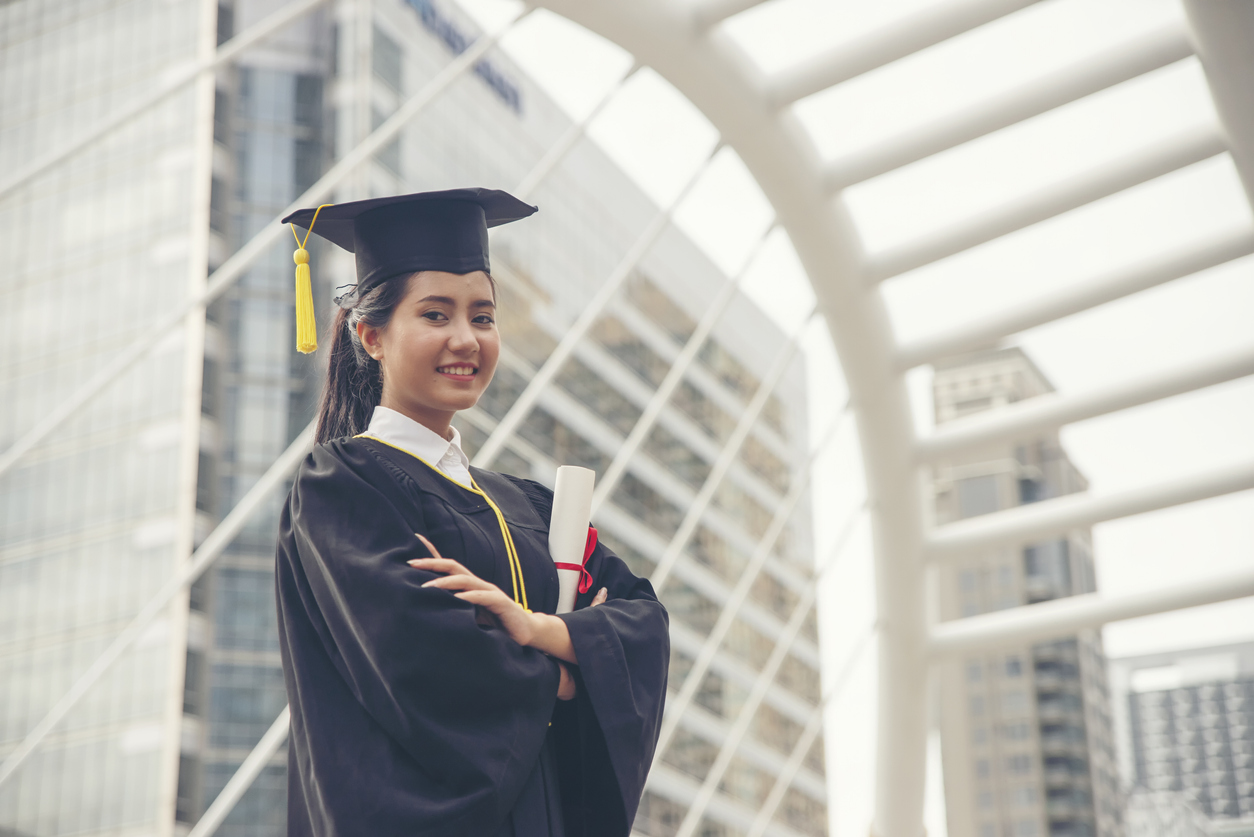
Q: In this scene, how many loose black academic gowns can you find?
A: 1